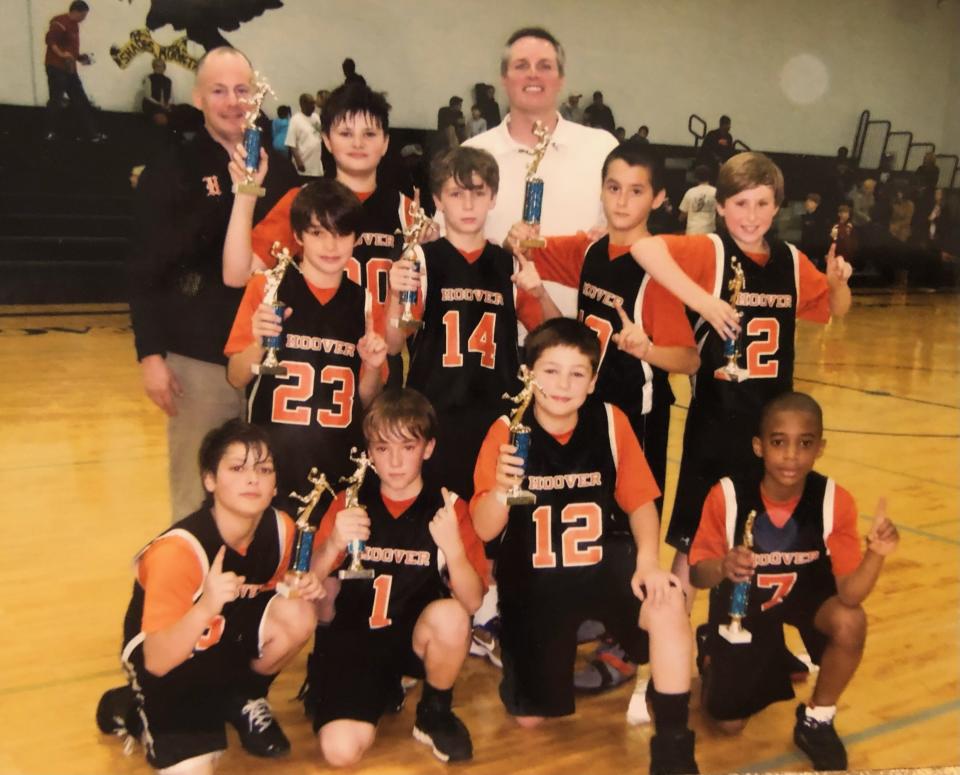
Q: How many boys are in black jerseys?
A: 9